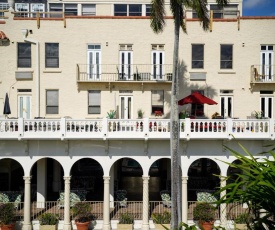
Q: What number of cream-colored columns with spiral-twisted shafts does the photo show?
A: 3